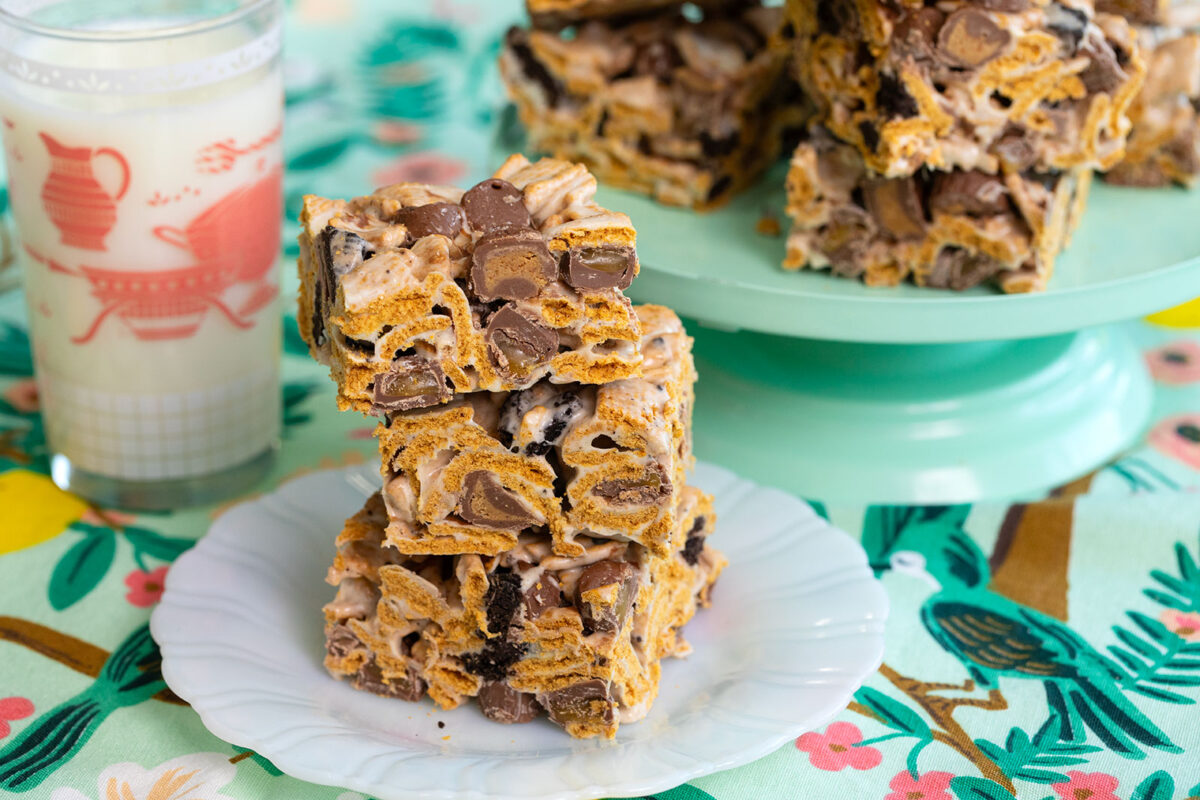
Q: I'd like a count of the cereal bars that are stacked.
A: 3